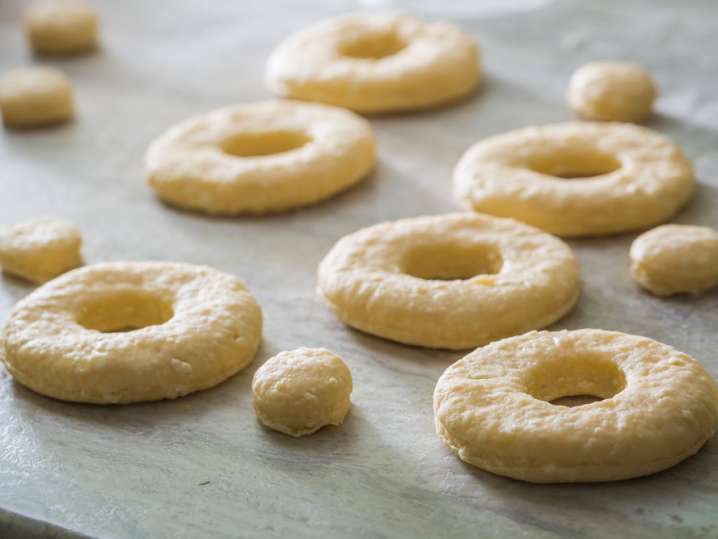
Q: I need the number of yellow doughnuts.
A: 6